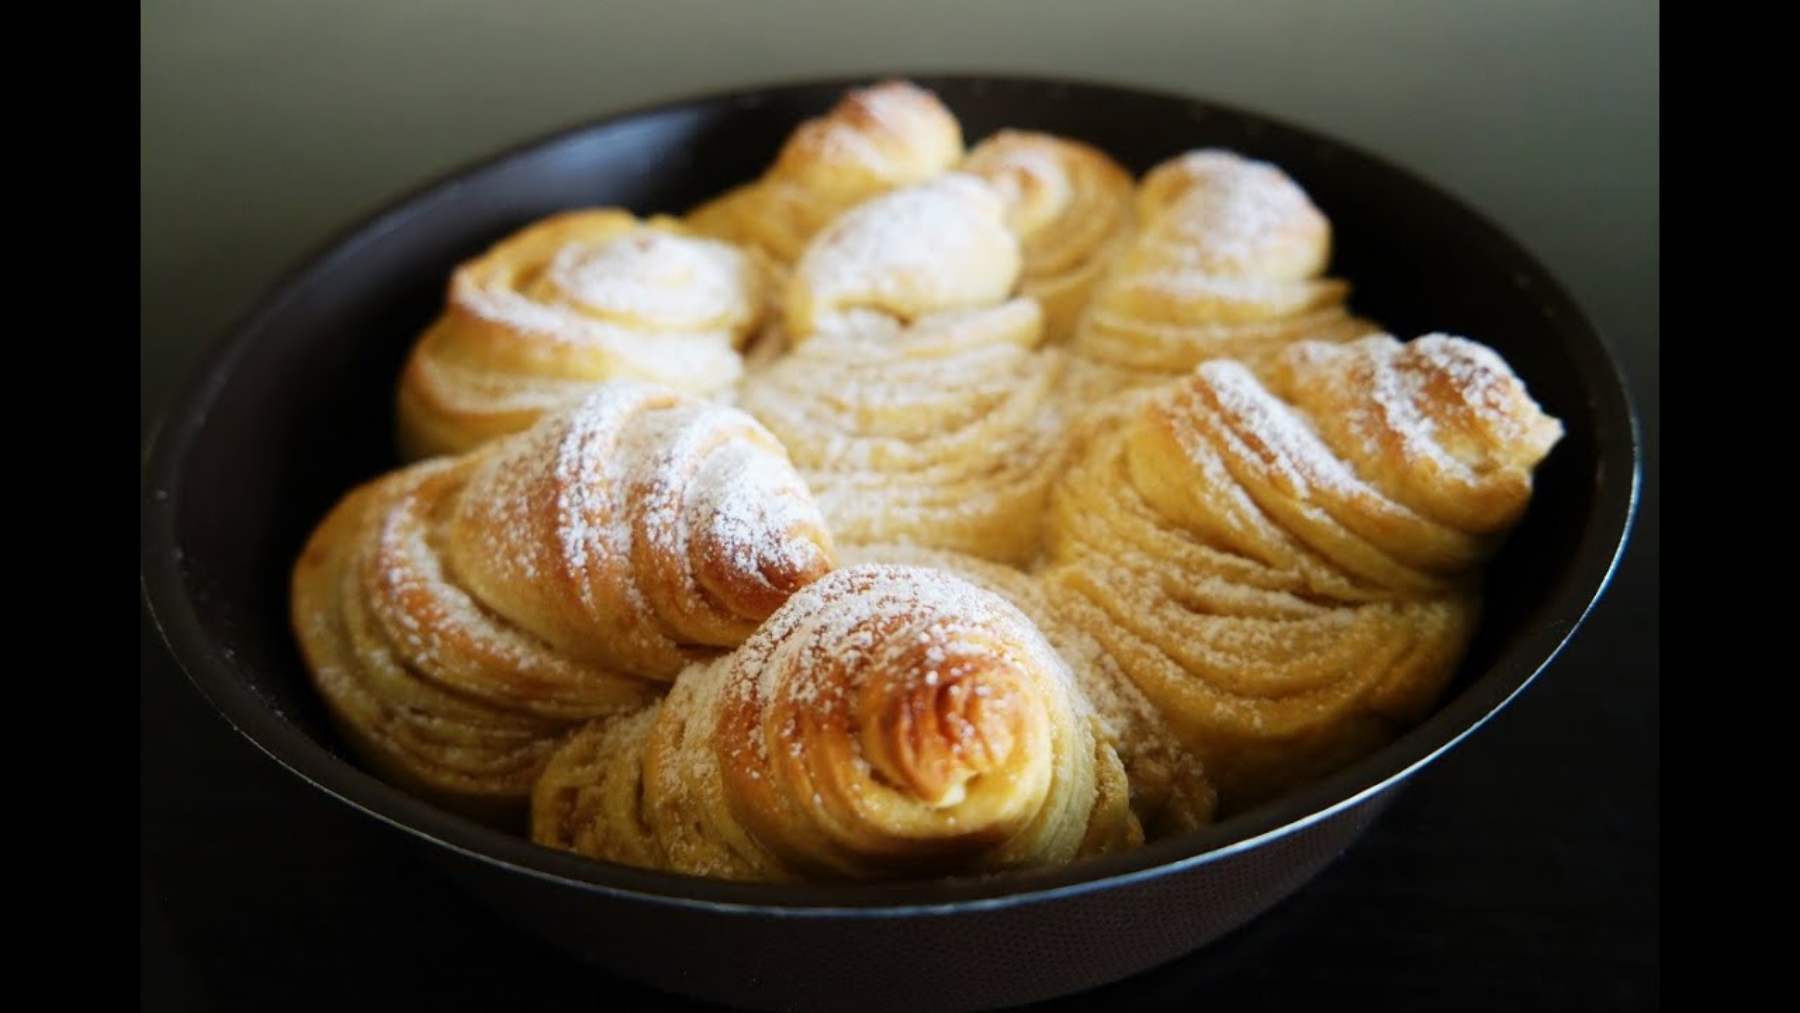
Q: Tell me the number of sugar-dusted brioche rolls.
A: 8